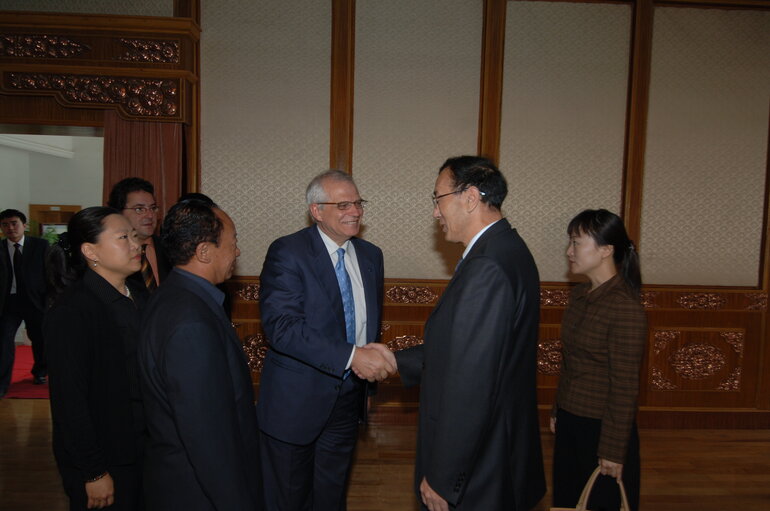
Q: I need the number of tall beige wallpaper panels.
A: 4